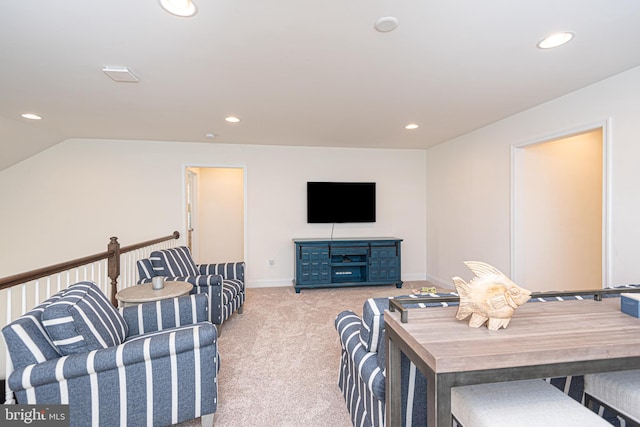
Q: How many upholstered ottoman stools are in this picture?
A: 2